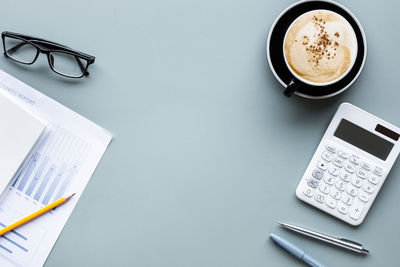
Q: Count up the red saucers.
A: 0